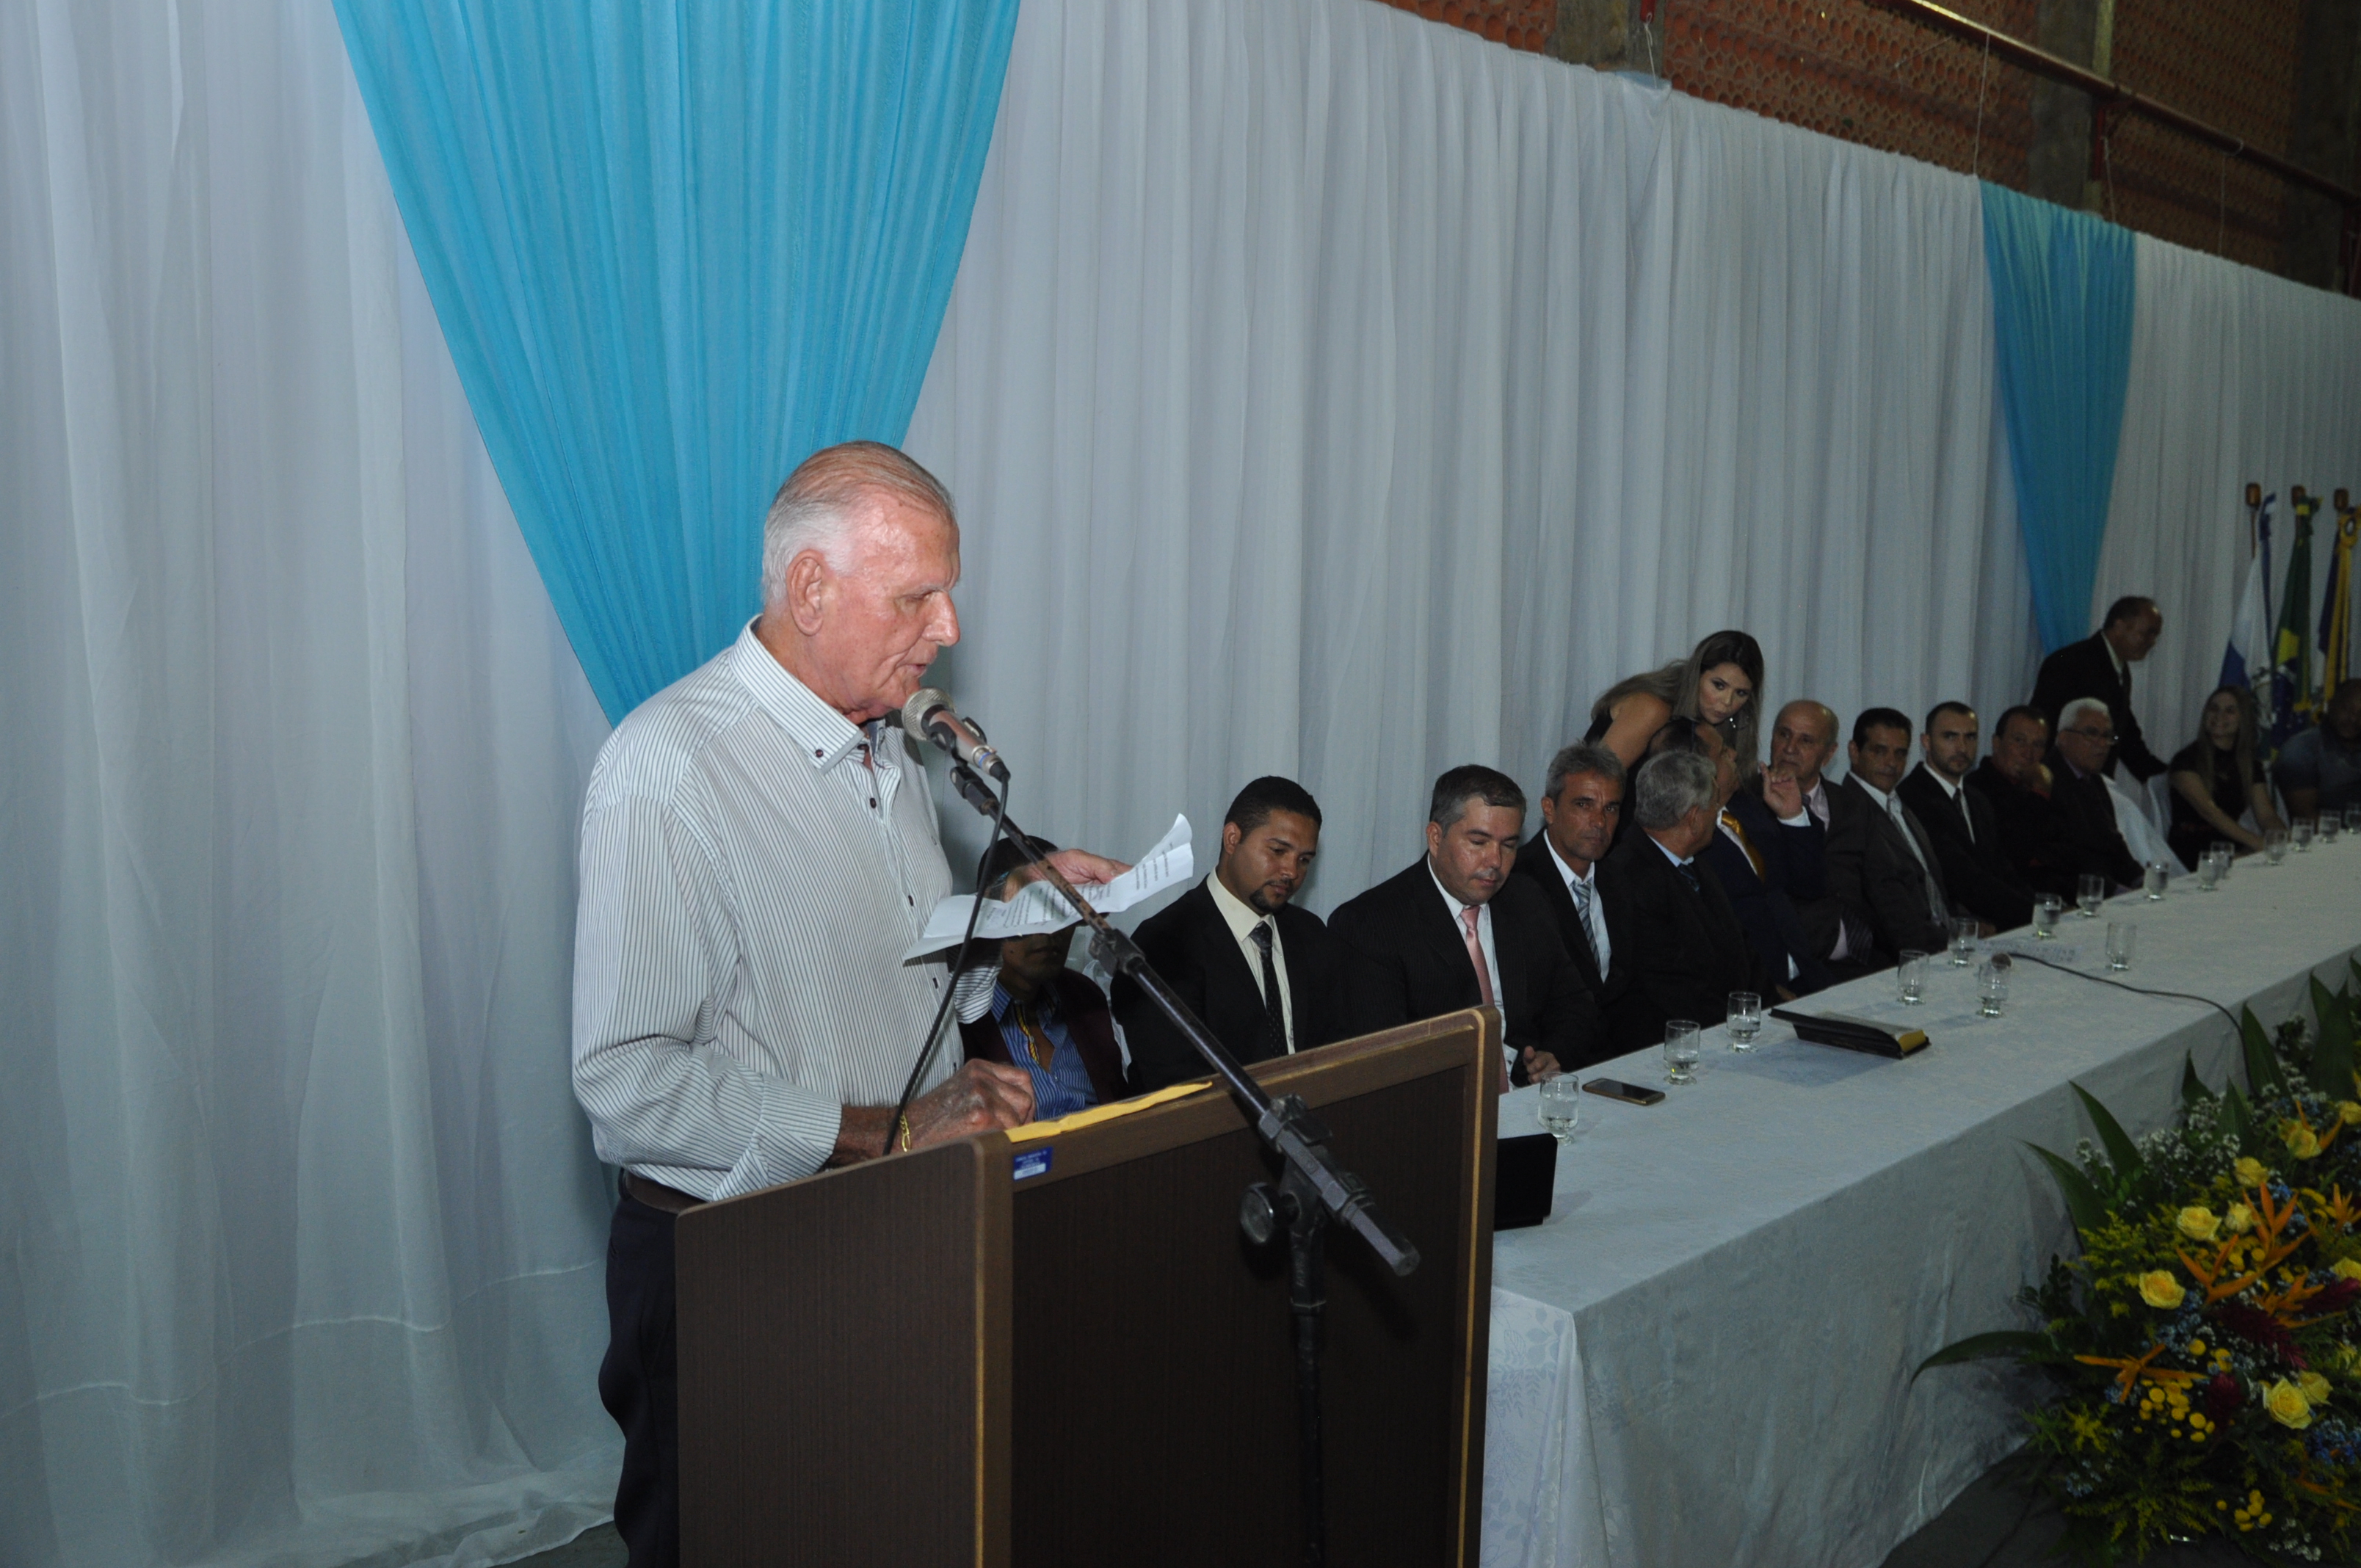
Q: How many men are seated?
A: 12